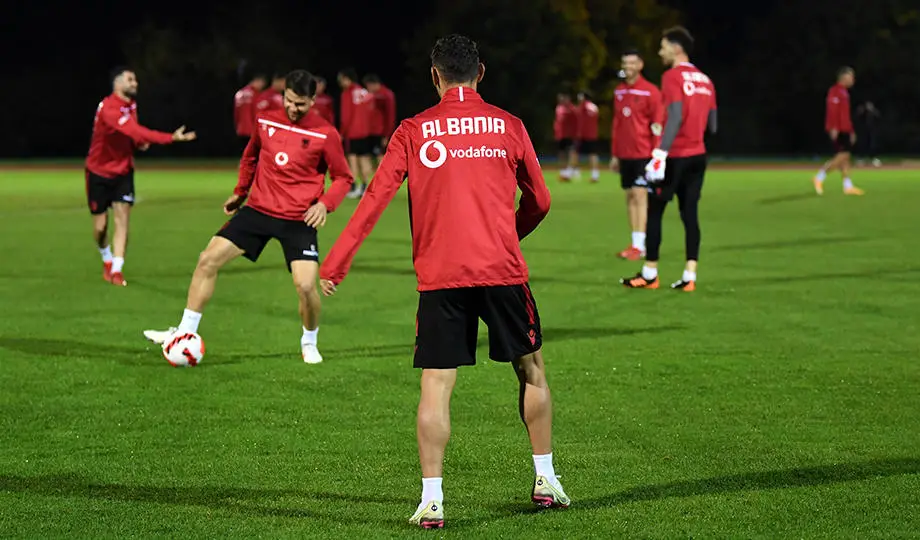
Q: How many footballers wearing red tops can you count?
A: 13